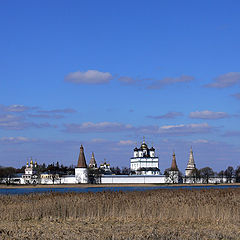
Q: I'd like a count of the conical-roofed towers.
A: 4